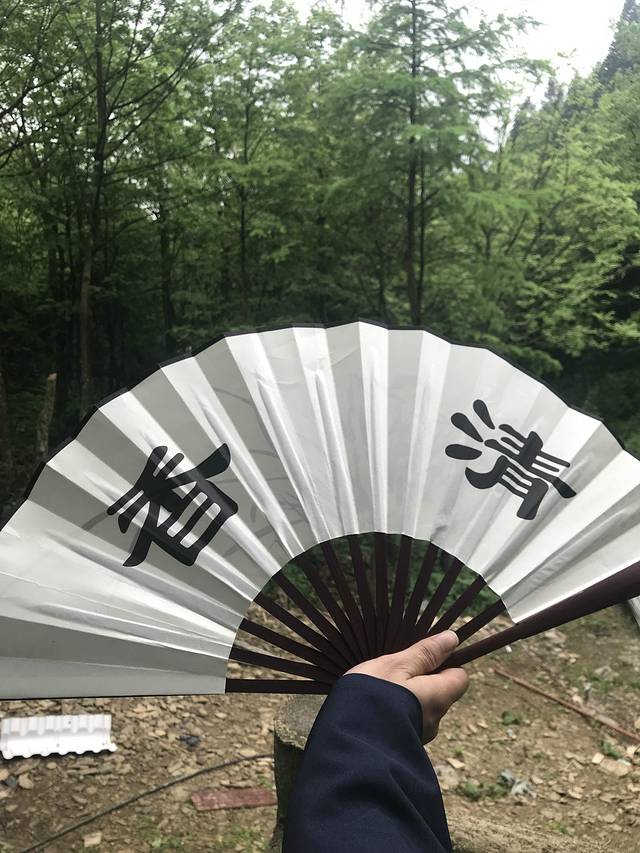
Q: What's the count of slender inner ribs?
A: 14